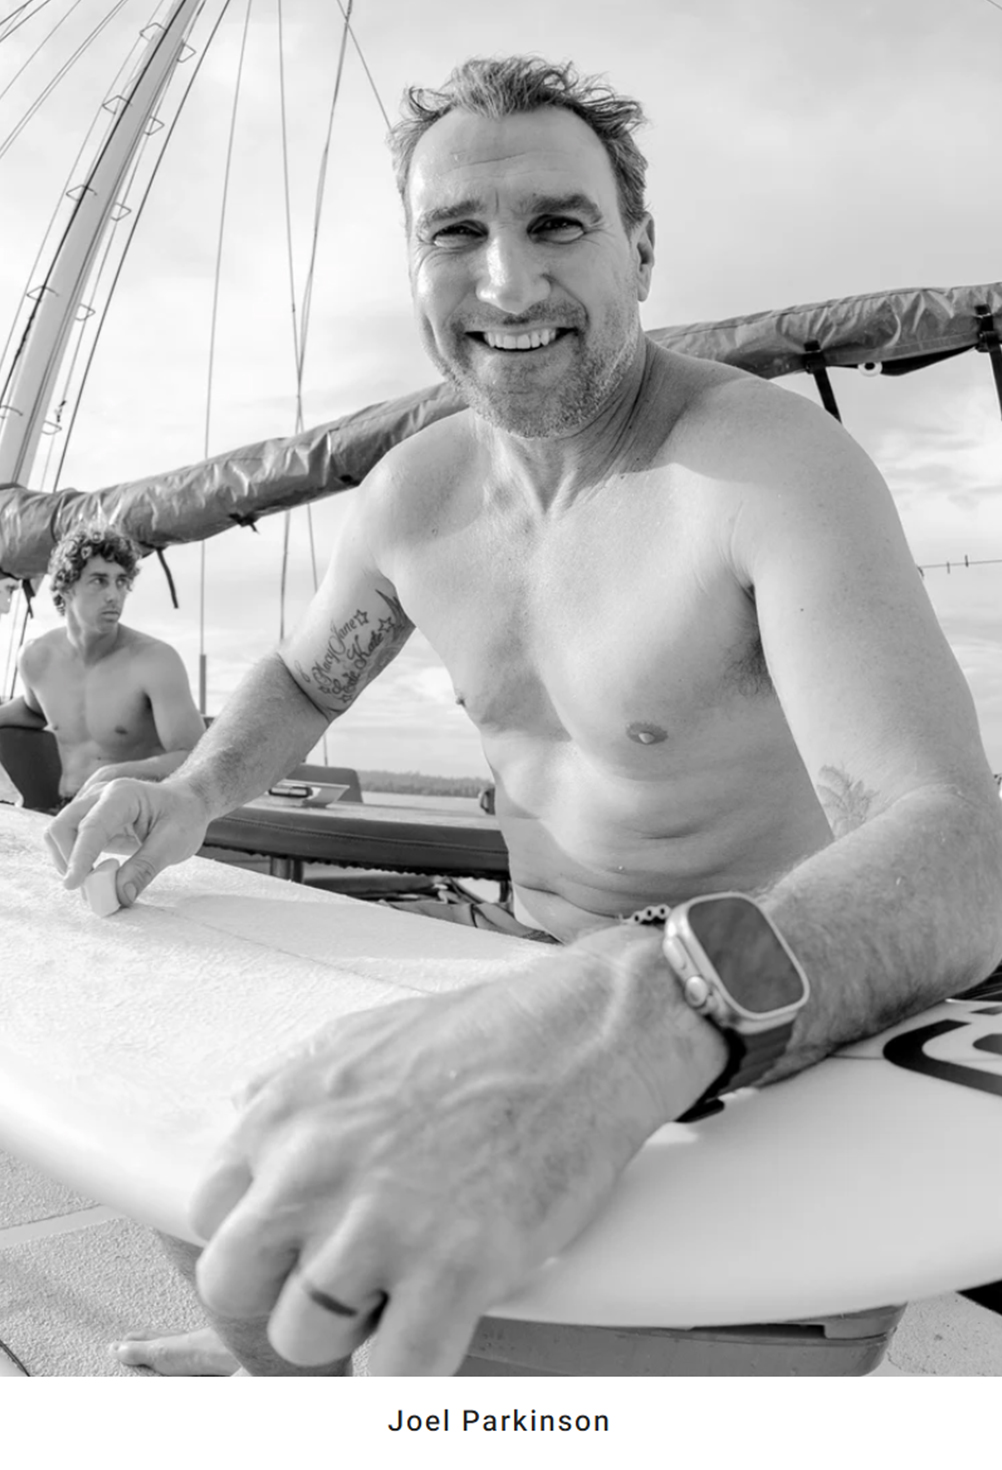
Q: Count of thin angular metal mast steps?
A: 10